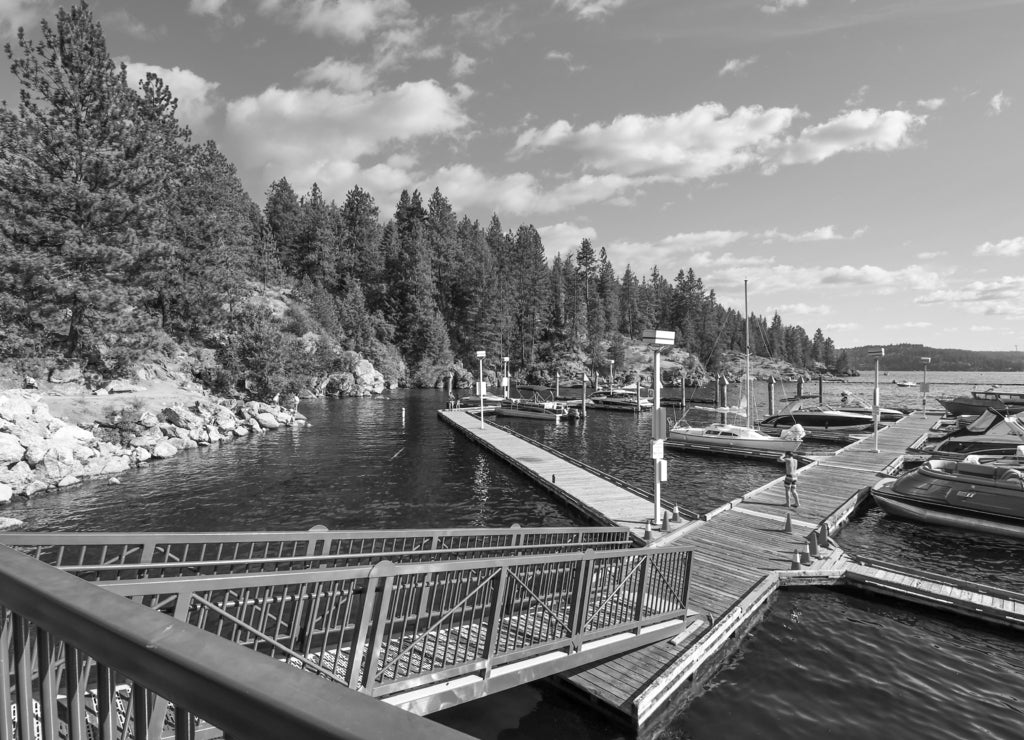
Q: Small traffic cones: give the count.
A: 8